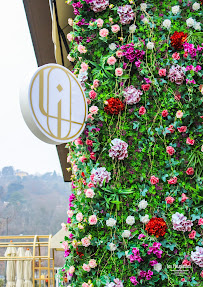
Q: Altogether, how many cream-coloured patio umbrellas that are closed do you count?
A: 3